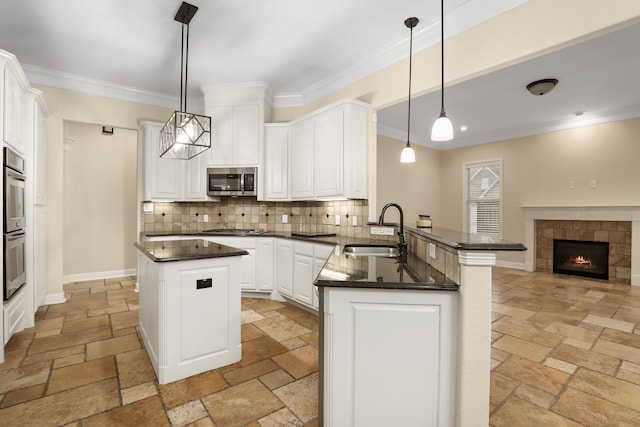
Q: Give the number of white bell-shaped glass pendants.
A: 2